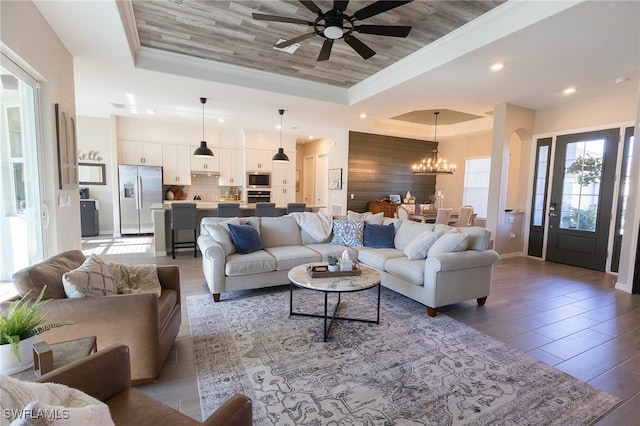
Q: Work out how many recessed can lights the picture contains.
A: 7